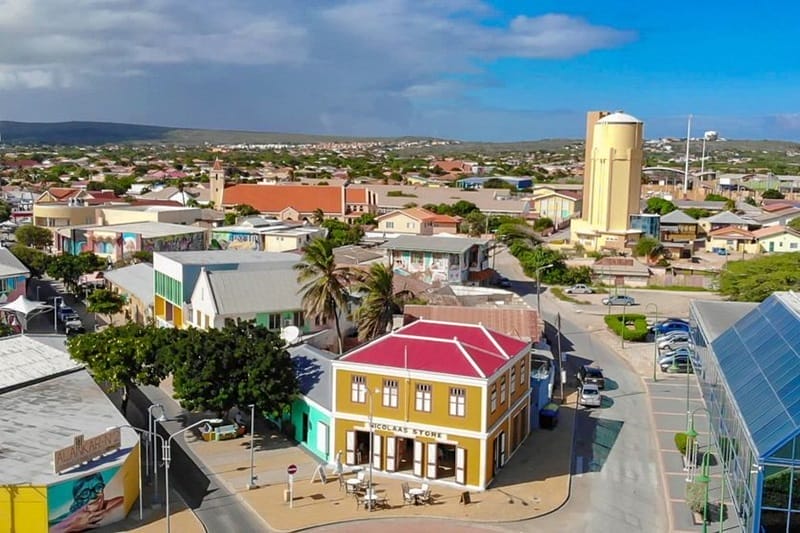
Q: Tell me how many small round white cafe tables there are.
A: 3